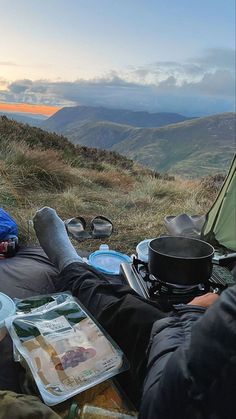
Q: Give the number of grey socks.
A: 1